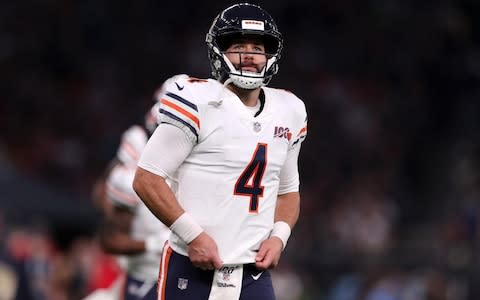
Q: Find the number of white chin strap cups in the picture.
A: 1